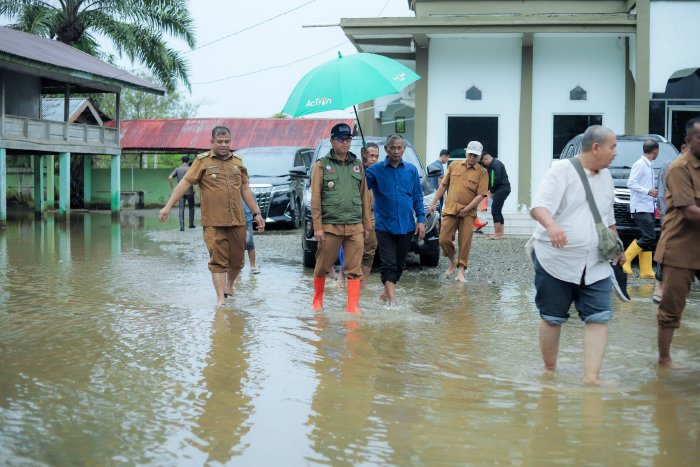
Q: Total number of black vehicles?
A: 3